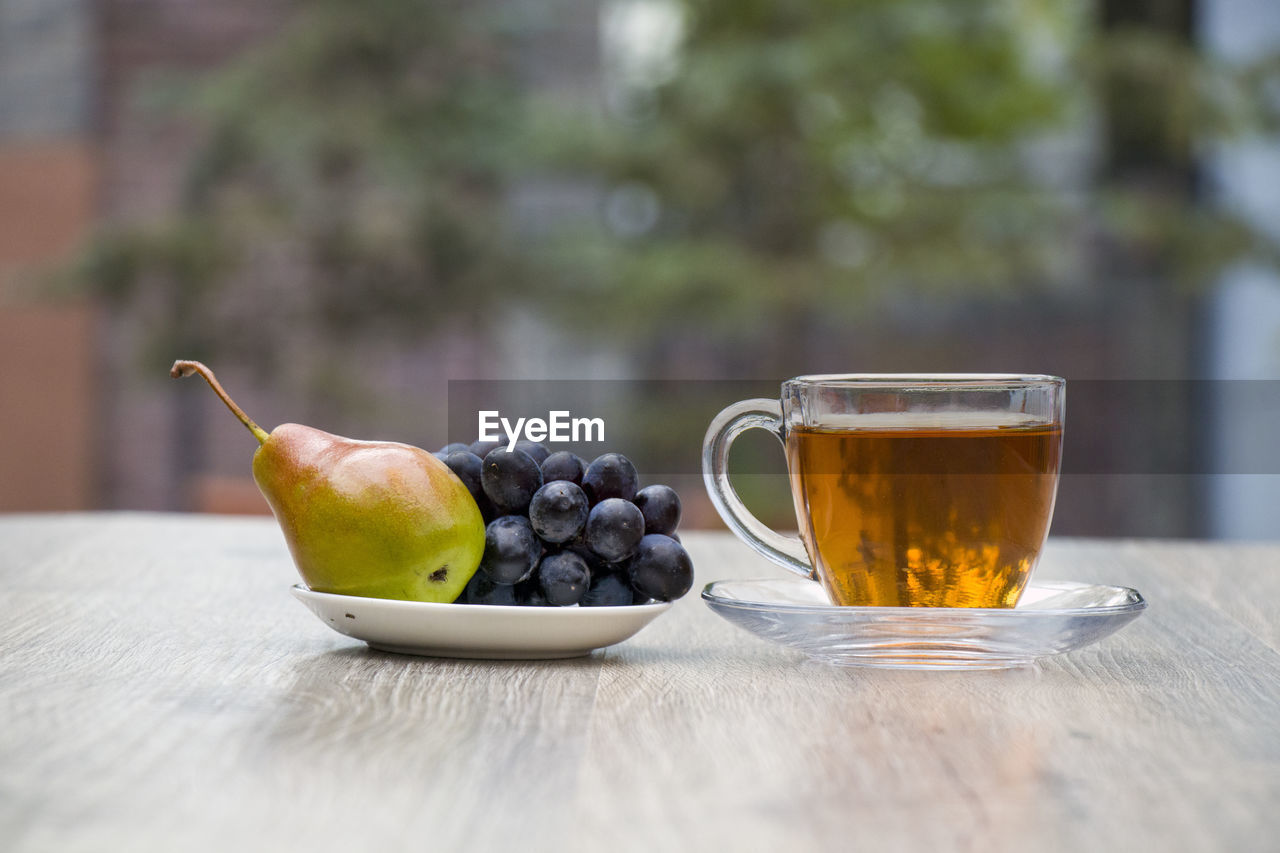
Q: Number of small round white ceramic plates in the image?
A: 1